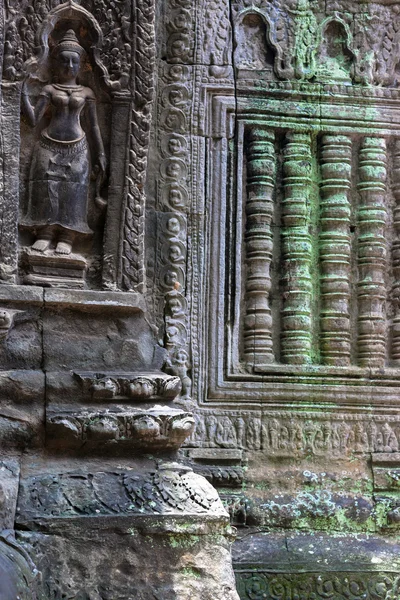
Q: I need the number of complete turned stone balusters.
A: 4